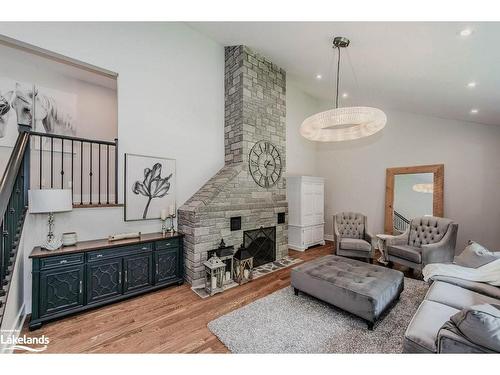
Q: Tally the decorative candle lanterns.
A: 3